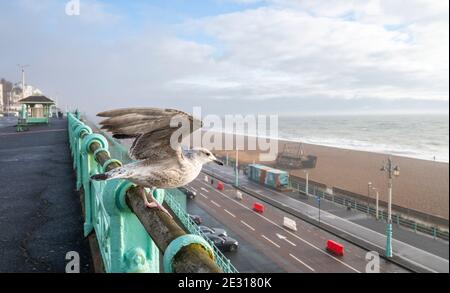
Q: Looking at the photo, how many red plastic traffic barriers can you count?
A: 3